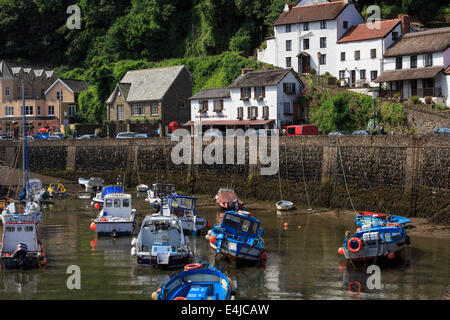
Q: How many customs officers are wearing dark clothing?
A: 0